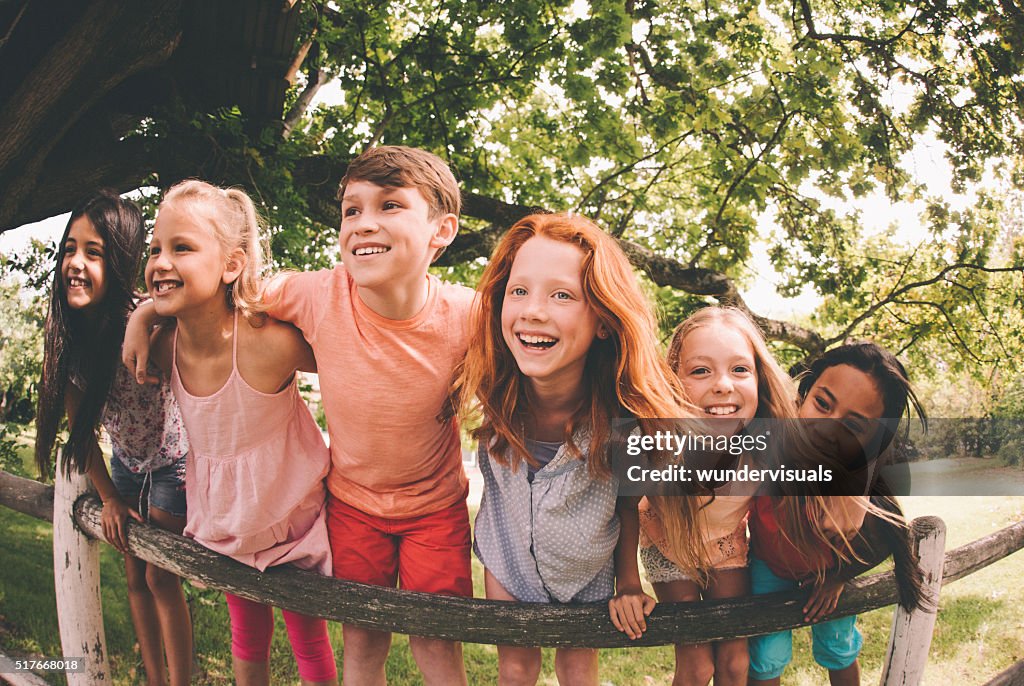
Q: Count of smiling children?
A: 6